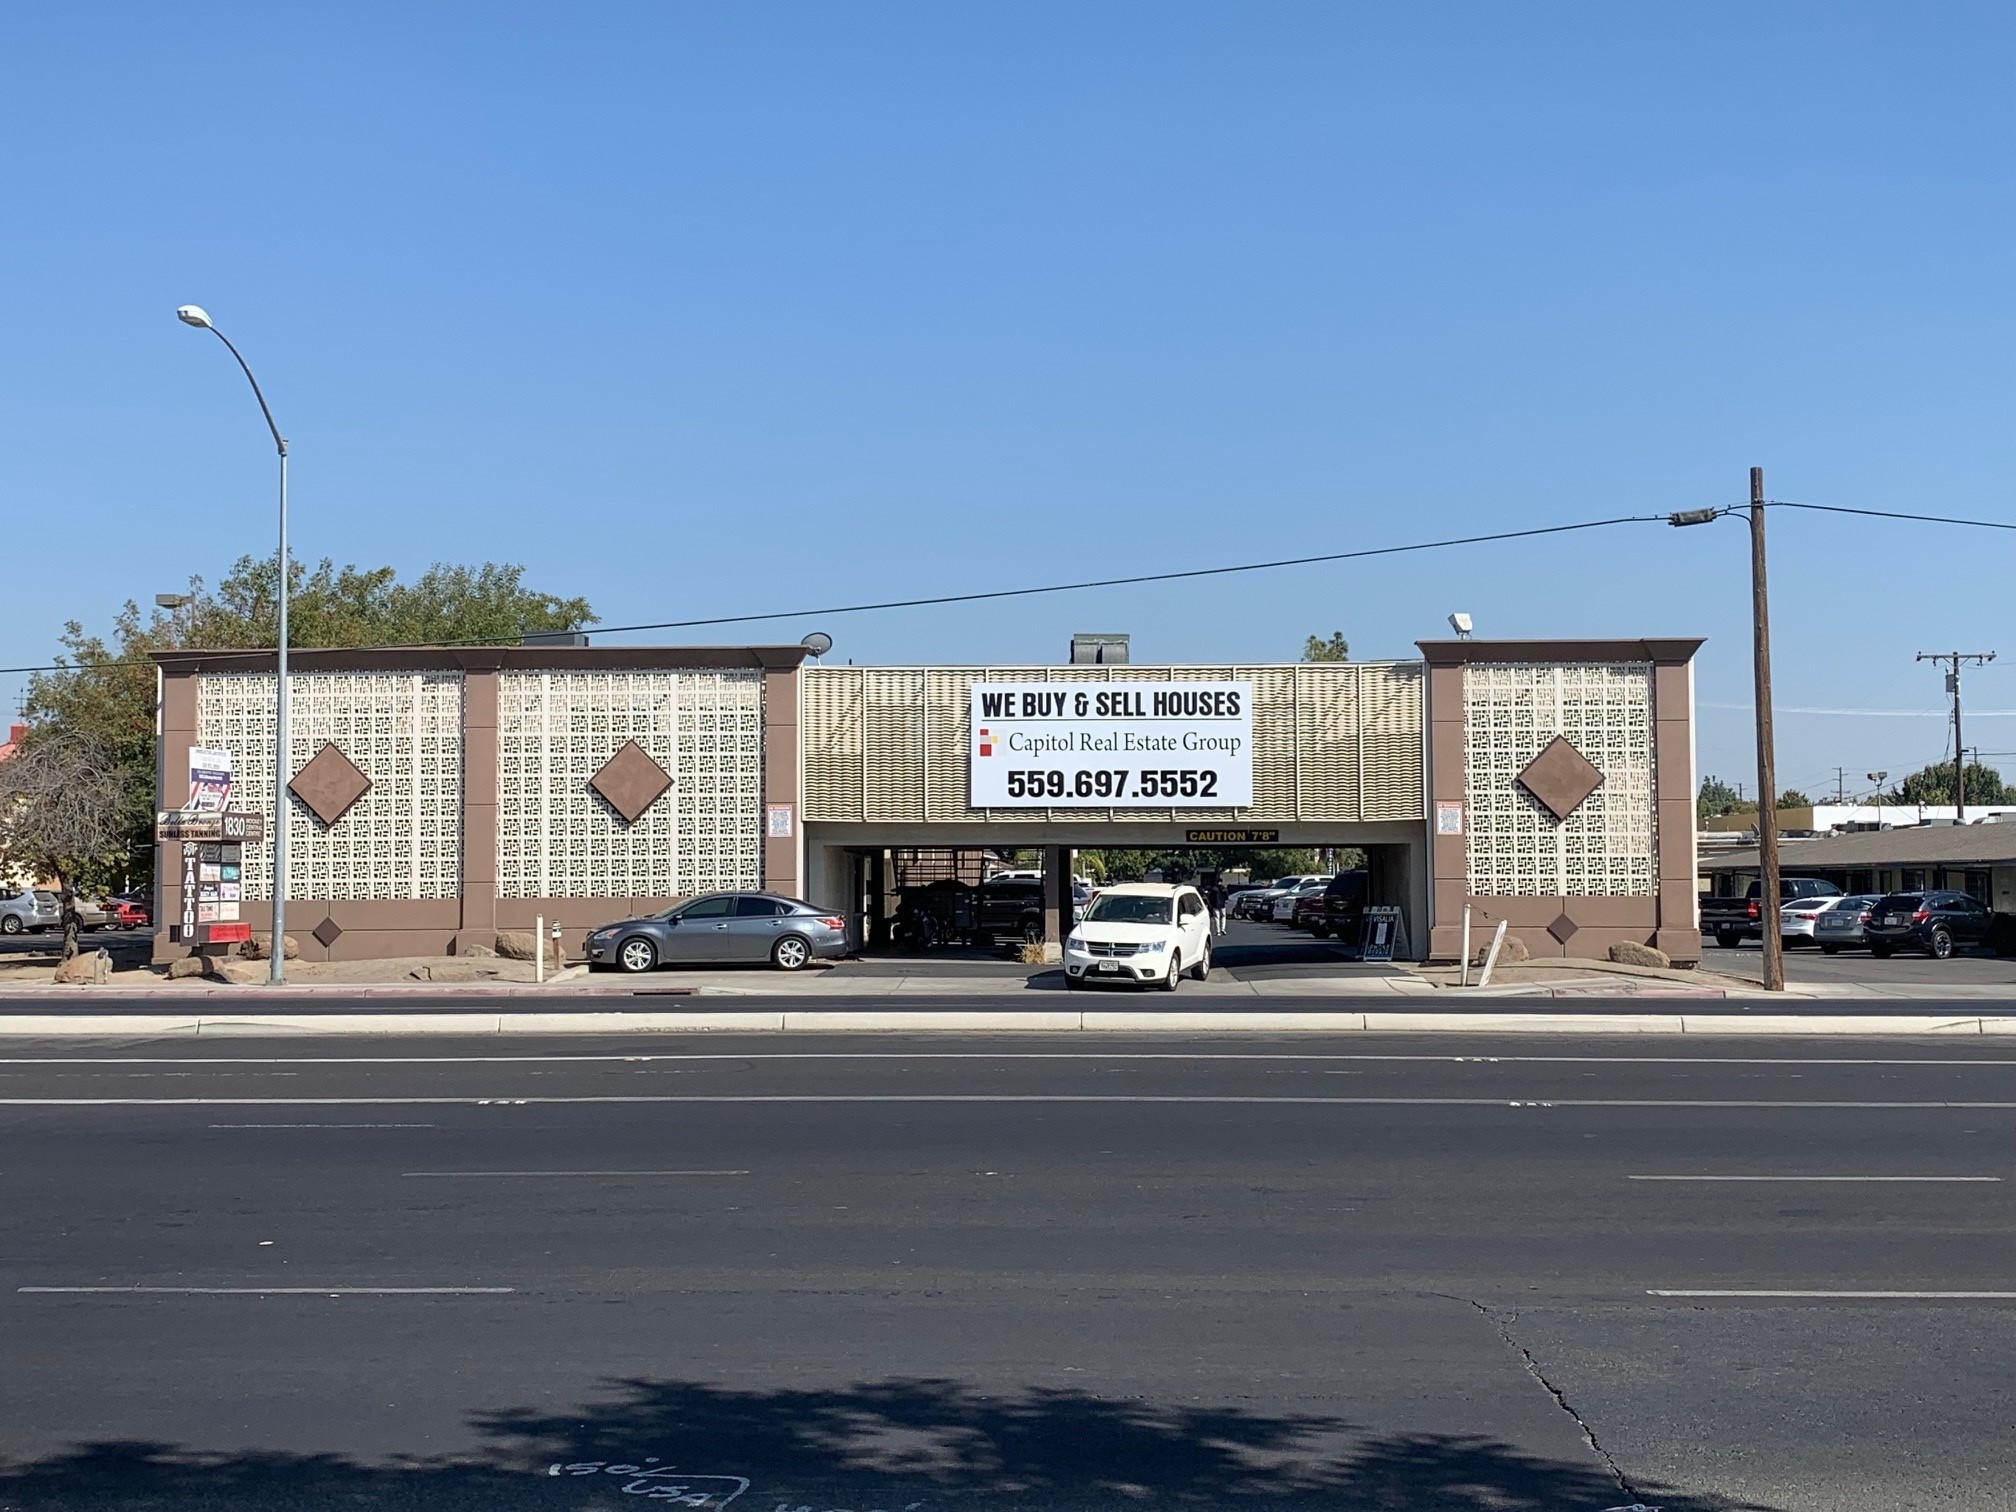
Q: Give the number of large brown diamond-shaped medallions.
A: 3